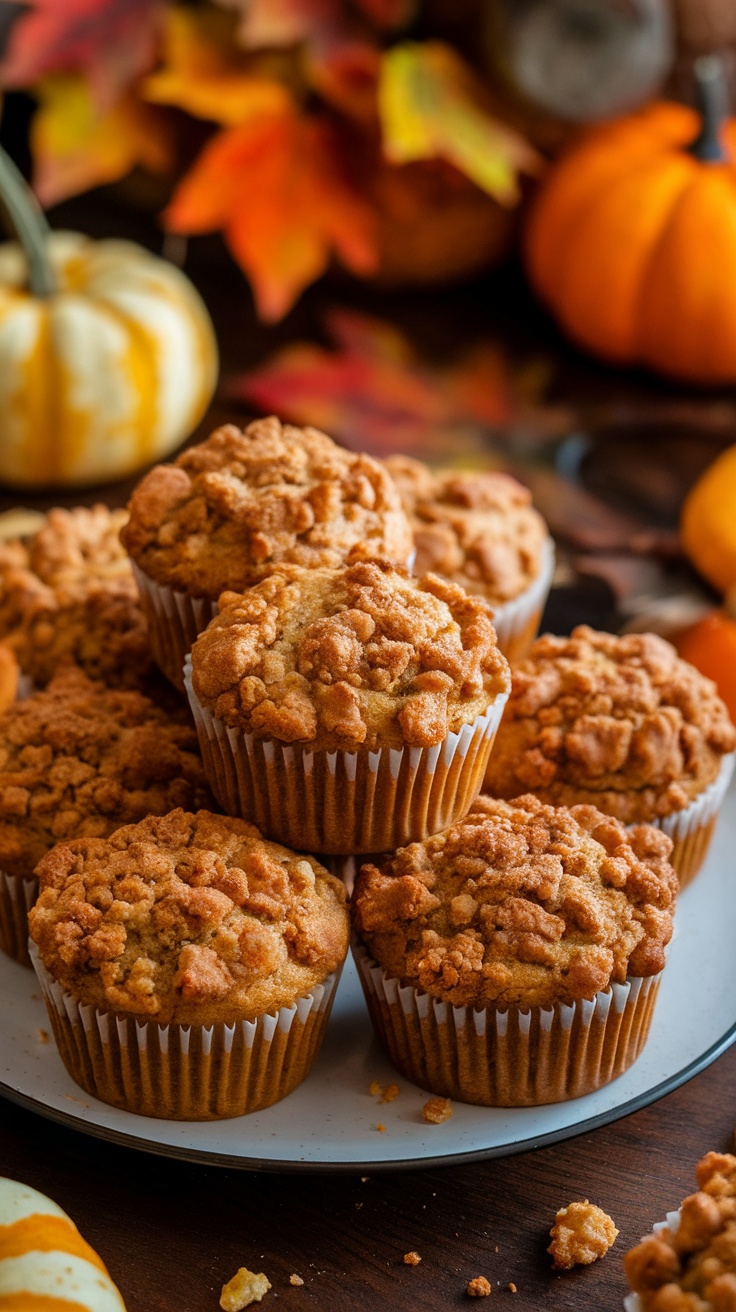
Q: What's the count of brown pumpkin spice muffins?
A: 9